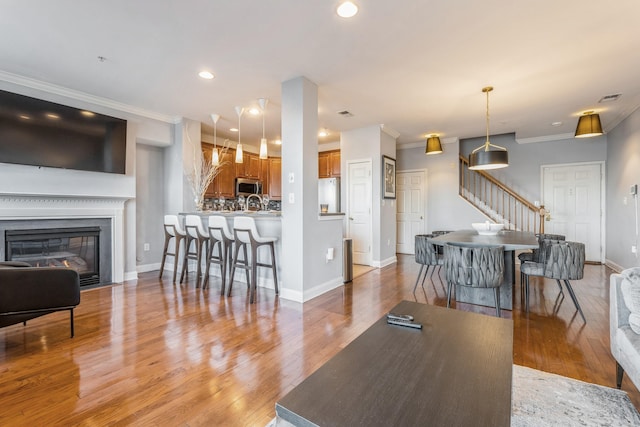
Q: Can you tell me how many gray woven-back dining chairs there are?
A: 5